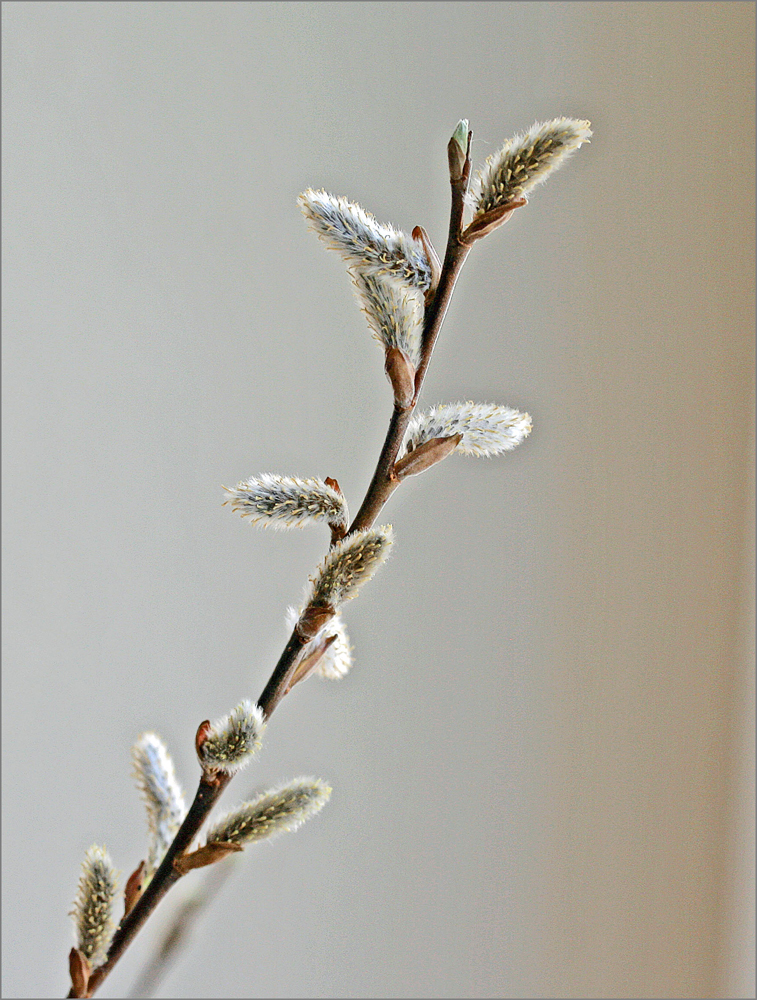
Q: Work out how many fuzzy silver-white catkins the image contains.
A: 11